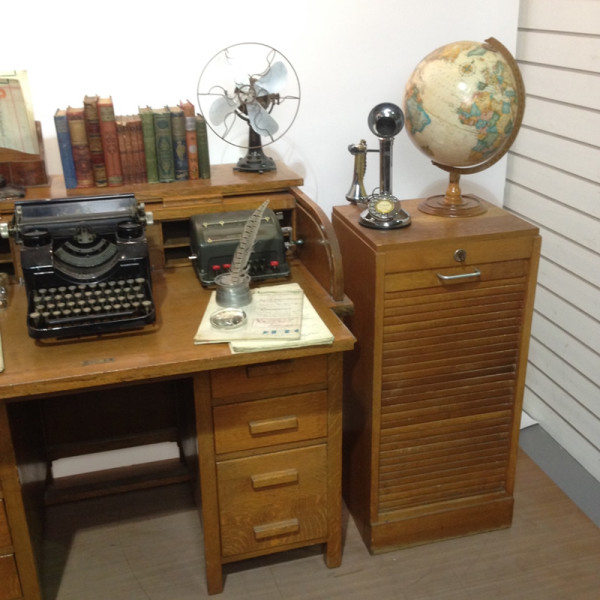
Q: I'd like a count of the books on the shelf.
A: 13